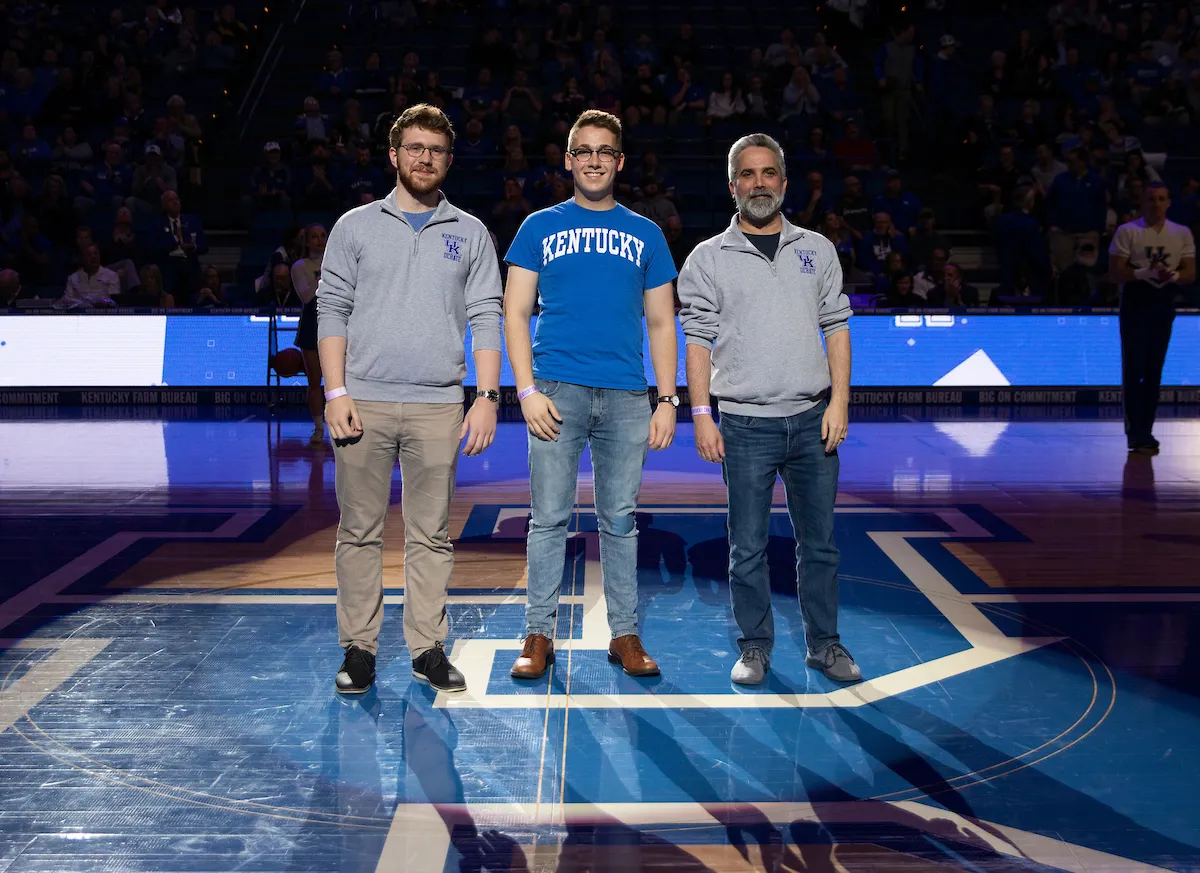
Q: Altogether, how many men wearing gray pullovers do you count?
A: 2